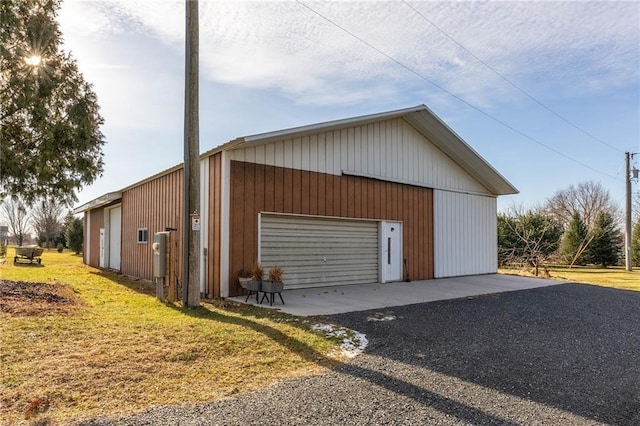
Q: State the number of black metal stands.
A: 2